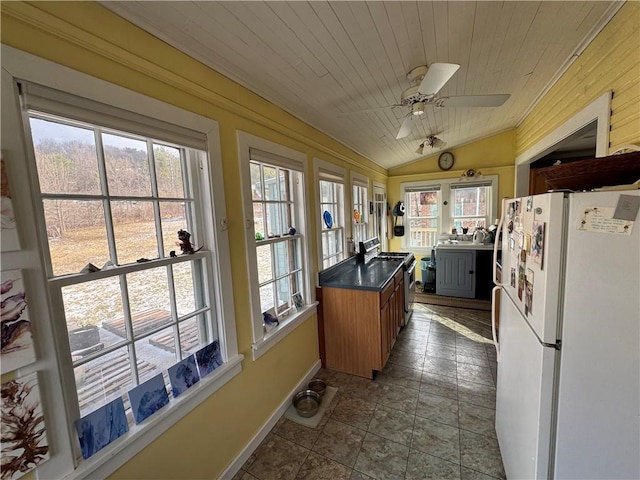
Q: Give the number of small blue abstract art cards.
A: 4